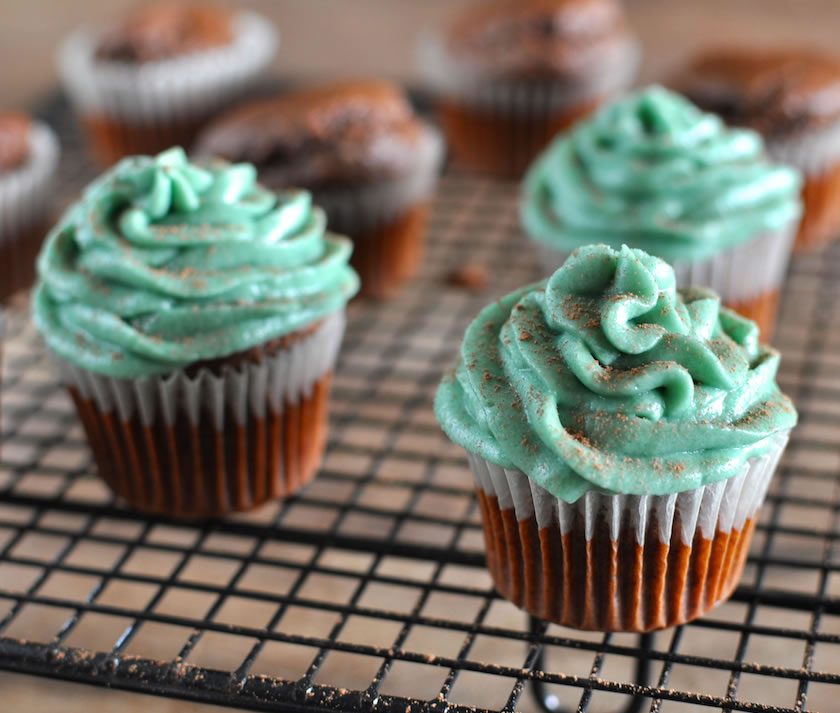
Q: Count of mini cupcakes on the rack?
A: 8